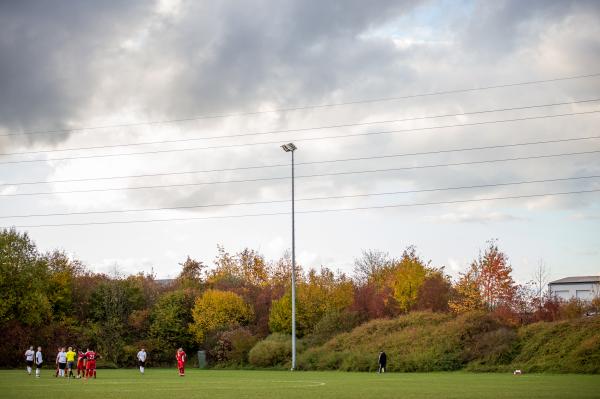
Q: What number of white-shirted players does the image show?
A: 4